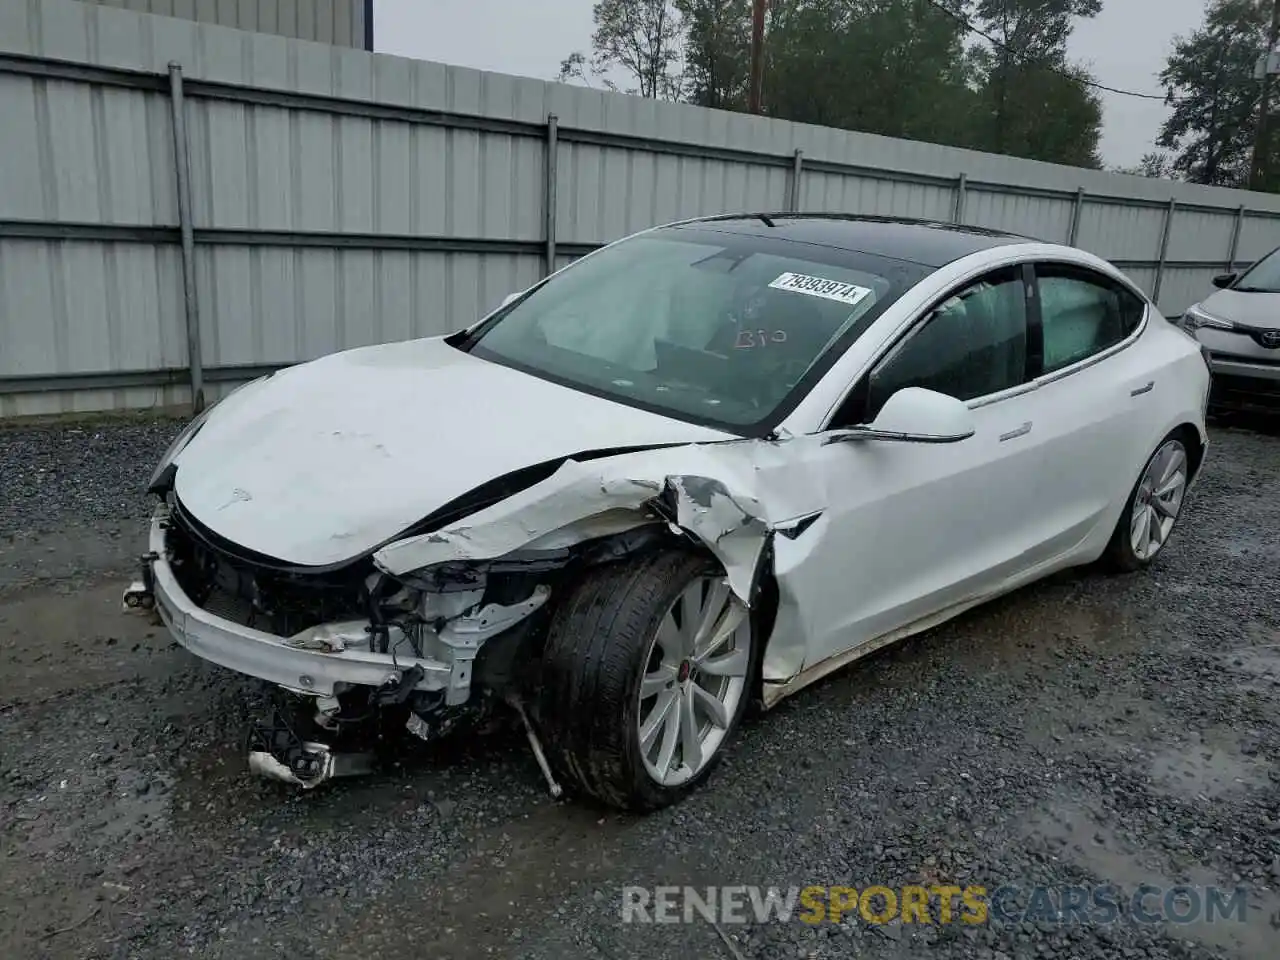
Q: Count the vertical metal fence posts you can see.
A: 7